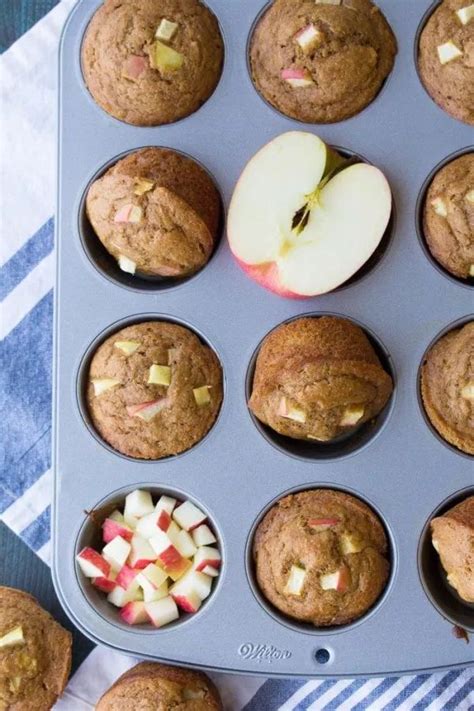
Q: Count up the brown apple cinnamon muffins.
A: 12